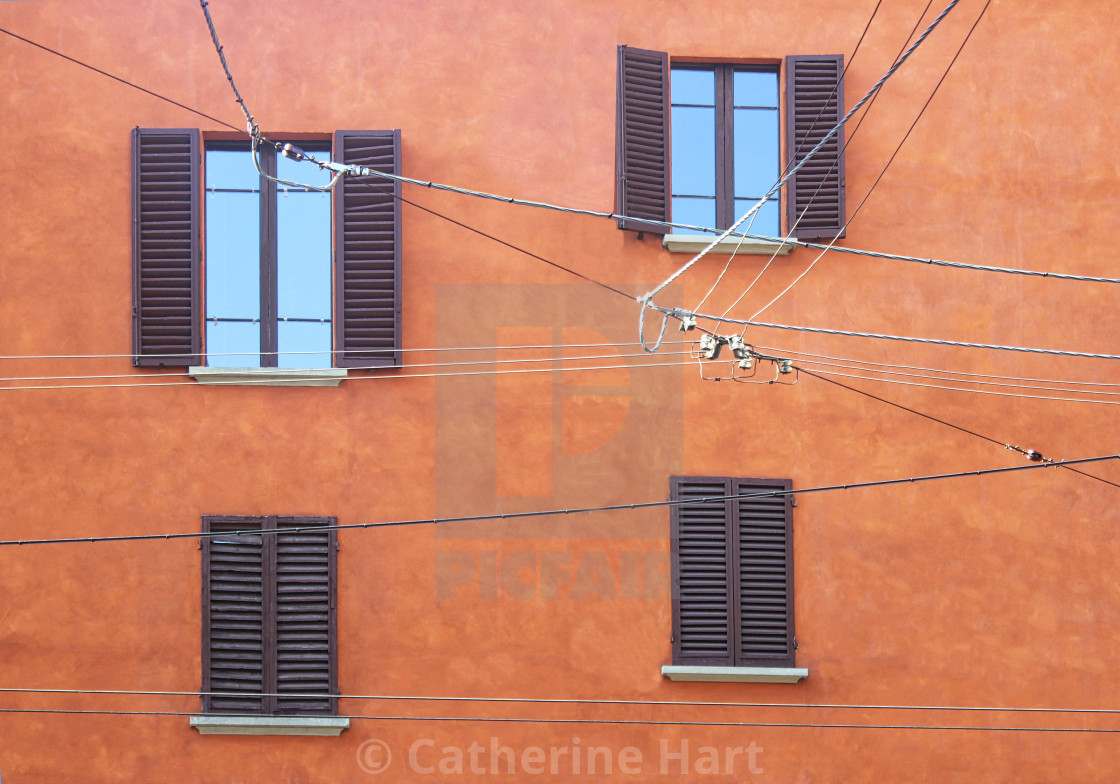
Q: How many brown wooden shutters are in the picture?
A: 8